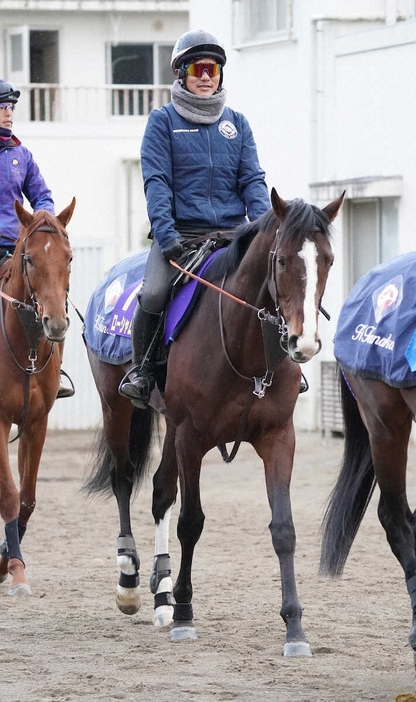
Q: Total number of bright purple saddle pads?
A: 1